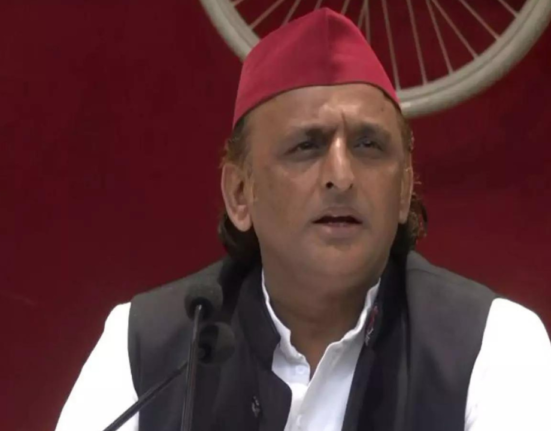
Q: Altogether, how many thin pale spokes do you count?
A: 13